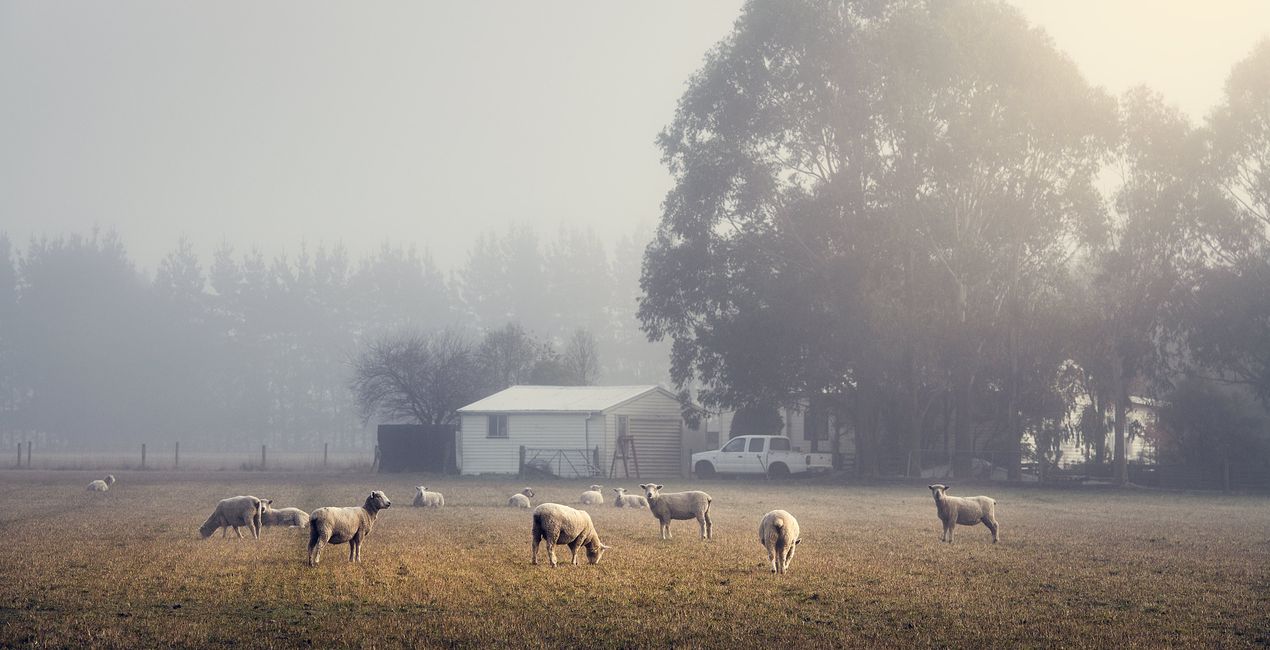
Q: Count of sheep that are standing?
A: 6